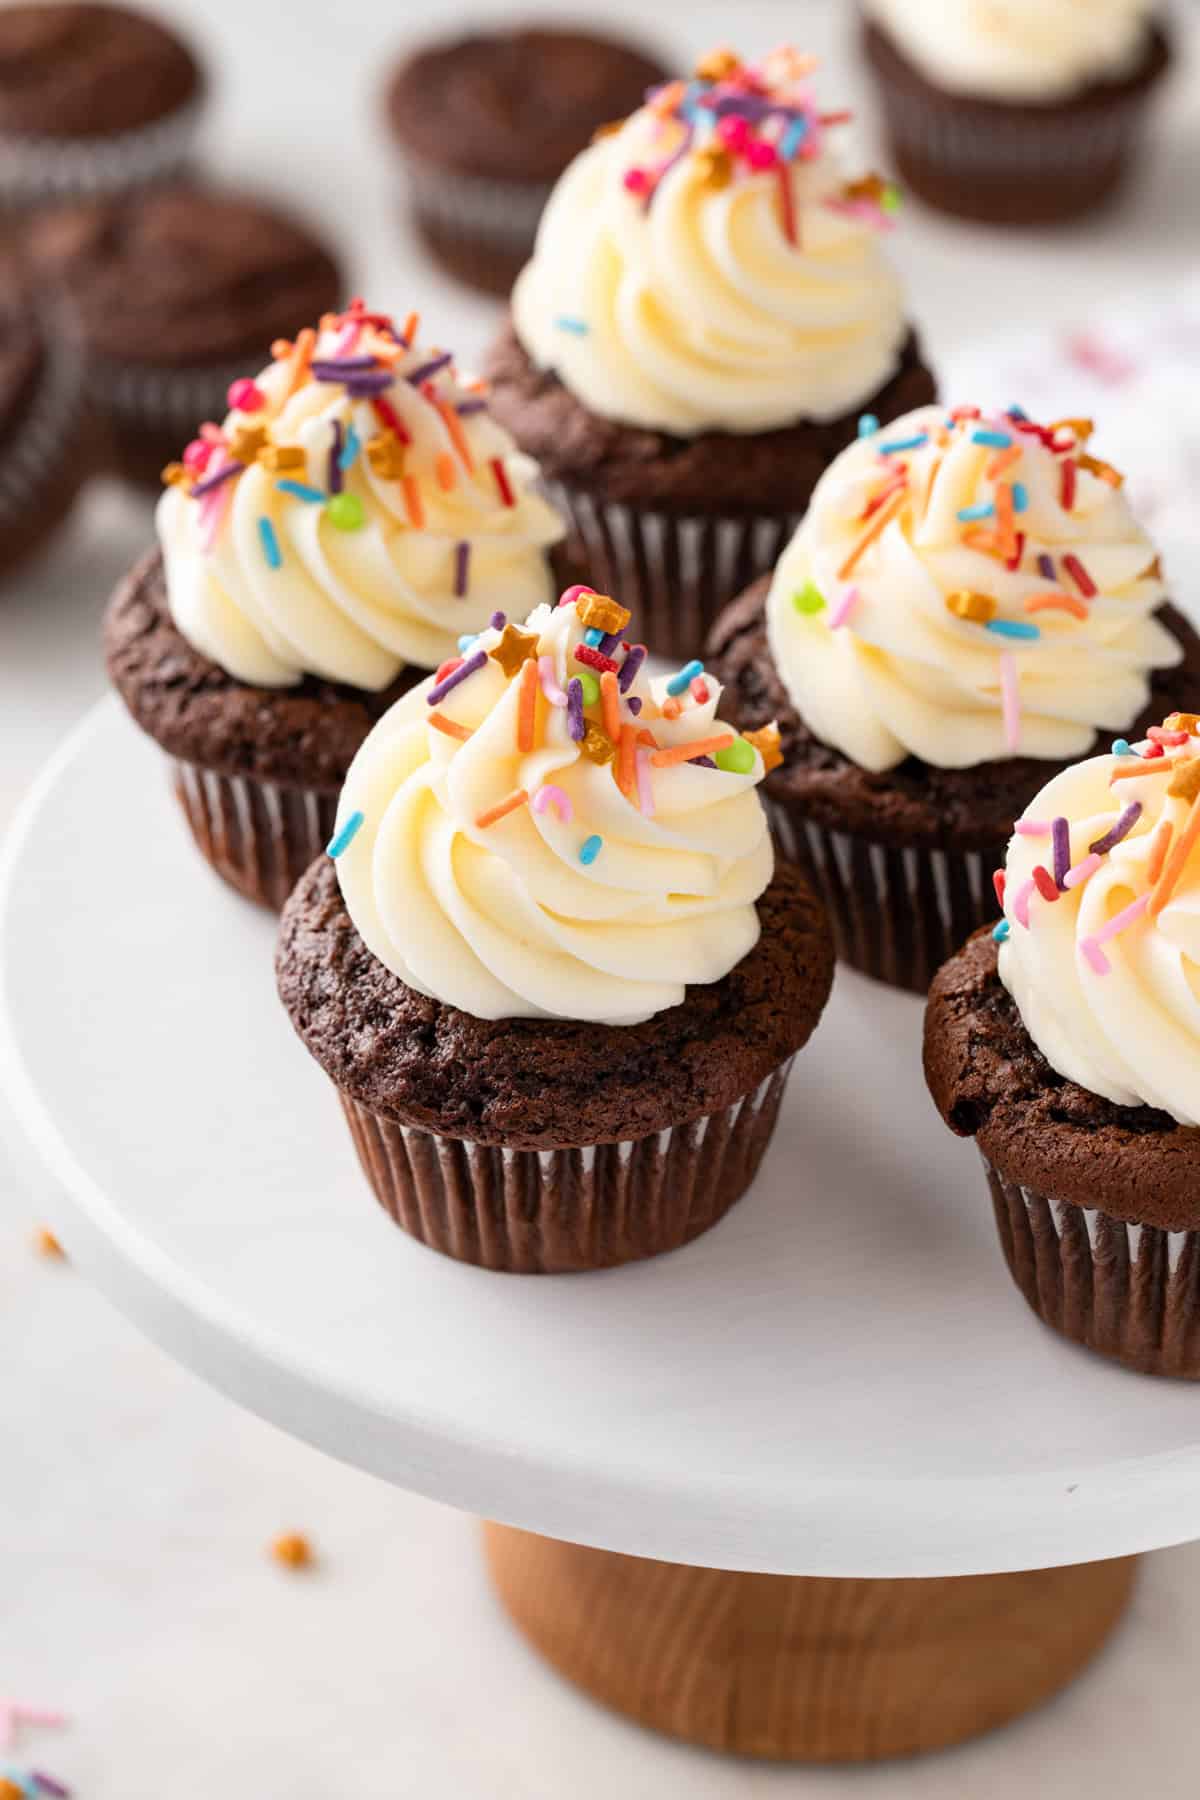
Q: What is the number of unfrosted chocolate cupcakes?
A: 4